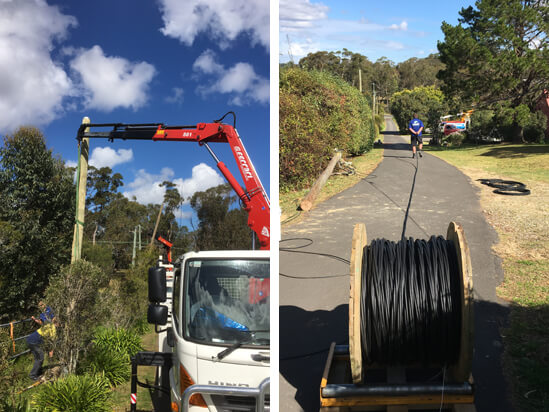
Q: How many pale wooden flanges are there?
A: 2